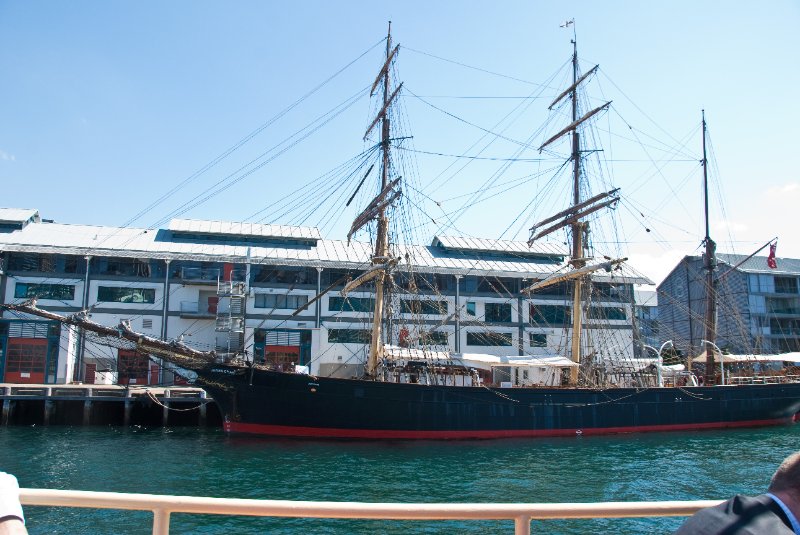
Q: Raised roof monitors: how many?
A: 3